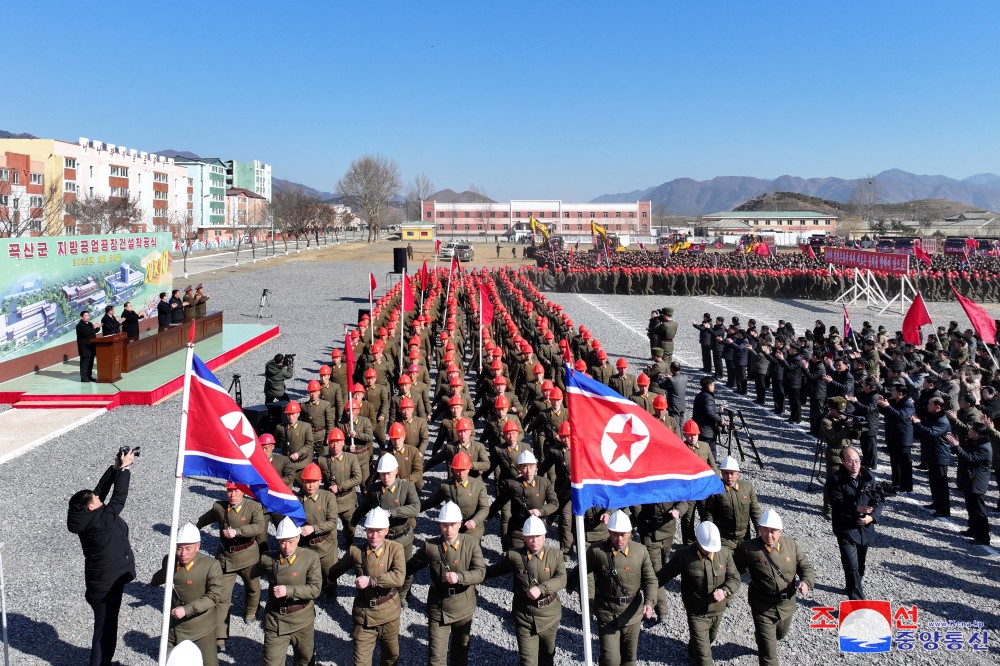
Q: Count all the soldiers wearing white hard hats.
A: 12